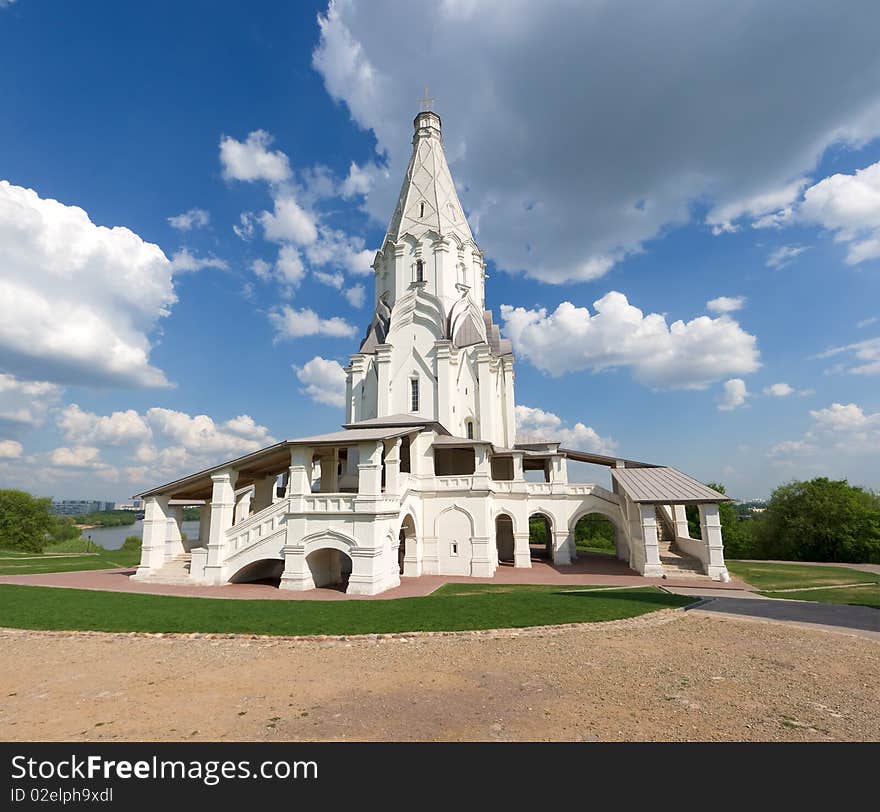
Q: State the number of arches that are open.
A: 6